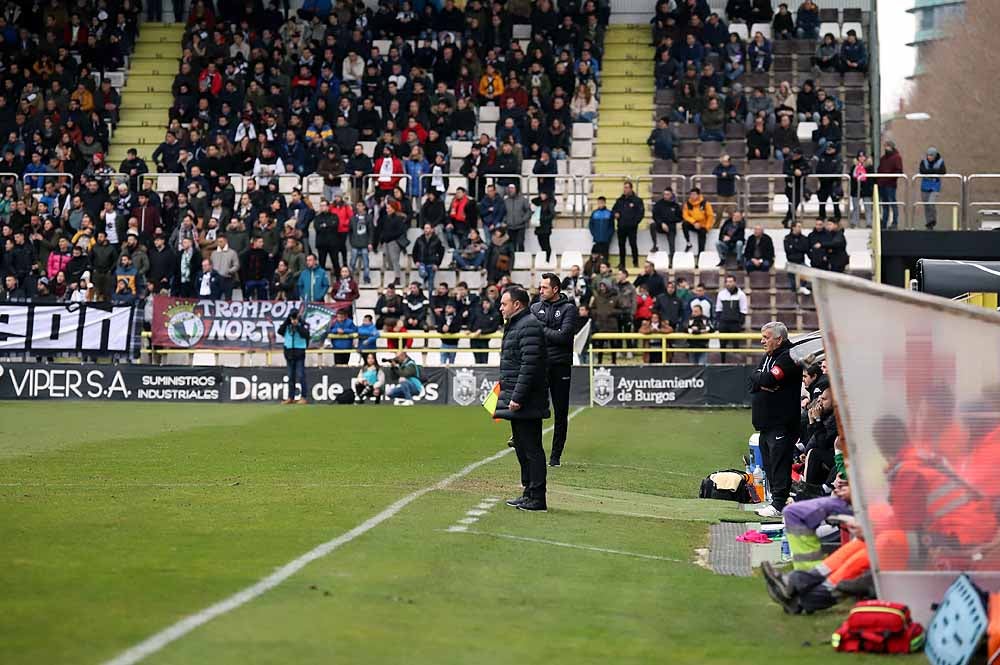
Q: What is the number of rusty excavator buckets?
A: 0